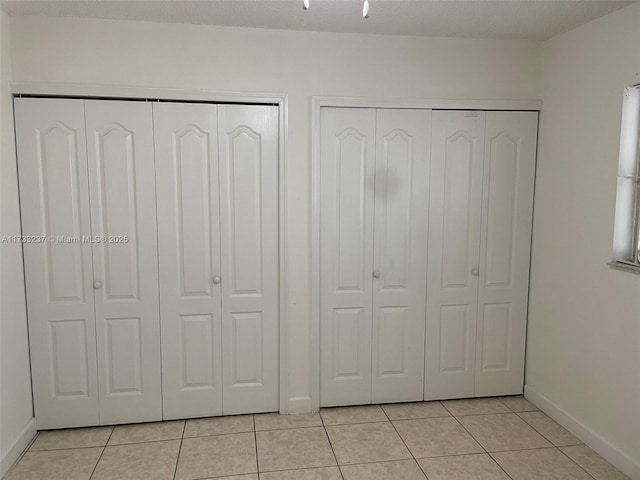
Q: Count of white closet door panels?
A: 8